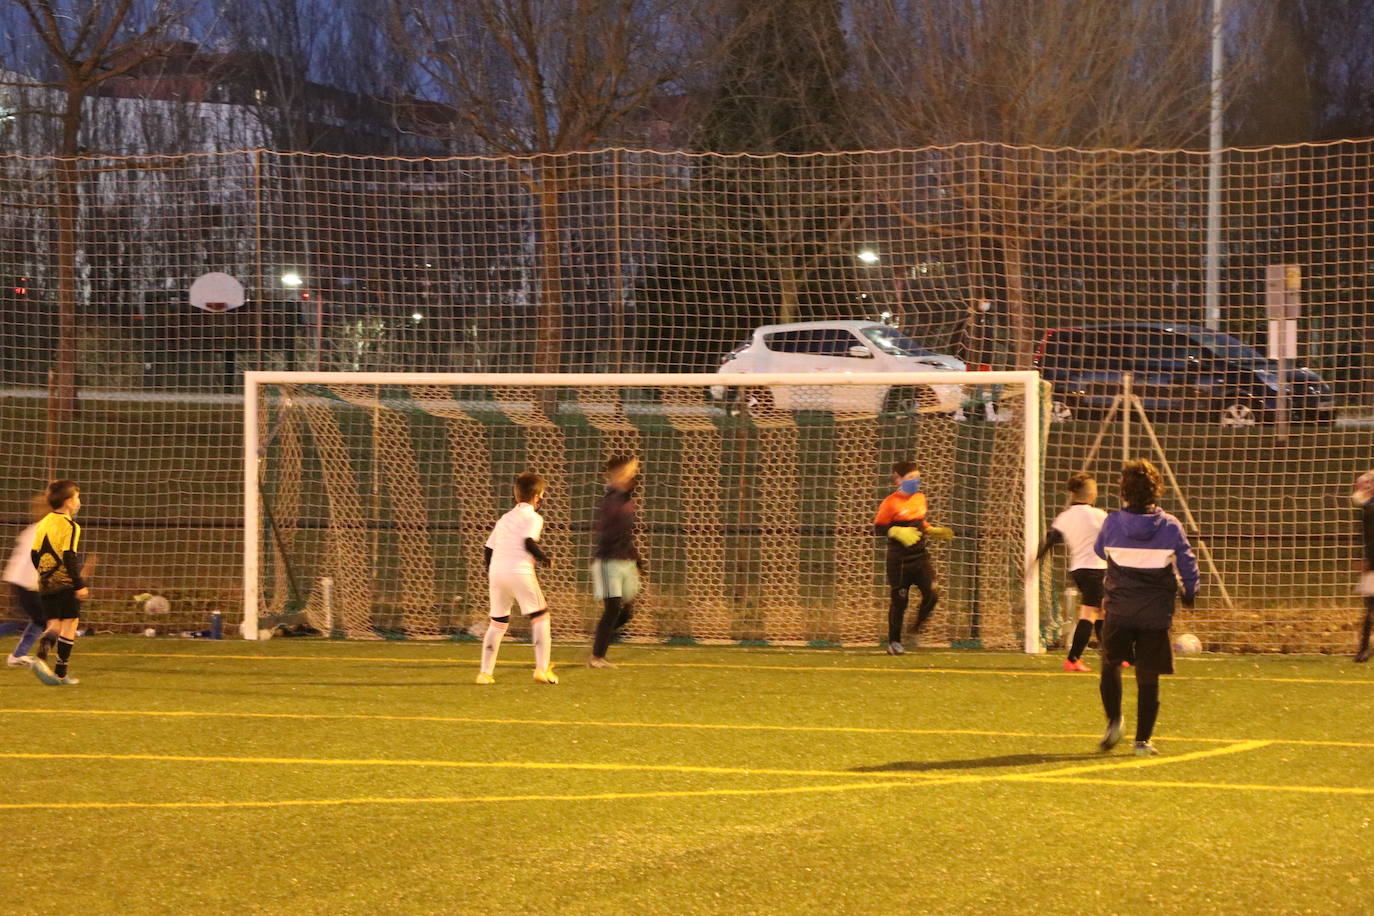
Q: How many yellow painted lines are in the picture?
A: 4